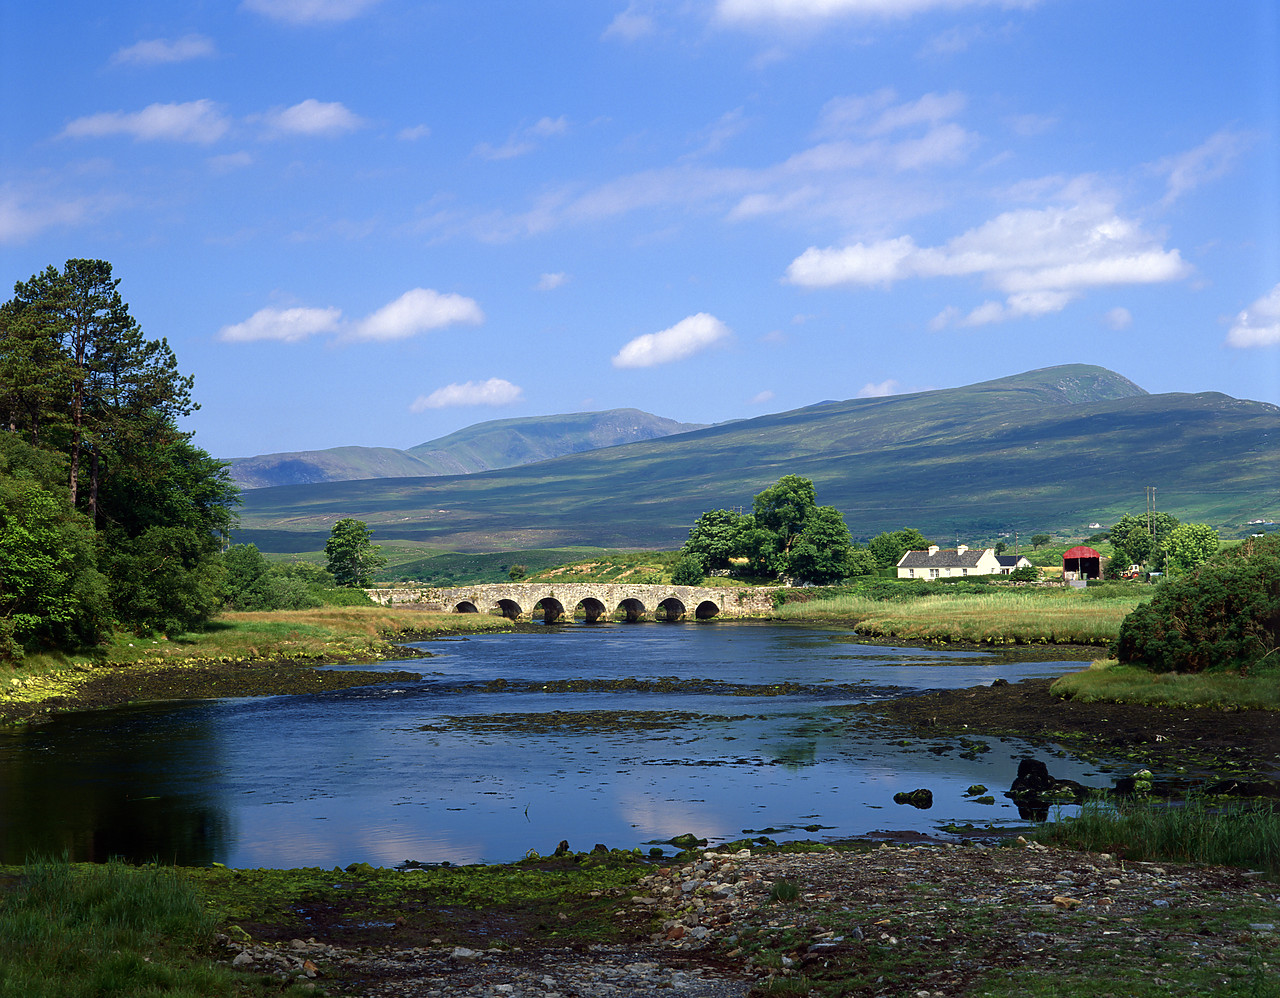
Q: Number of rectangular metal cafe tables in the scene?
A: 0